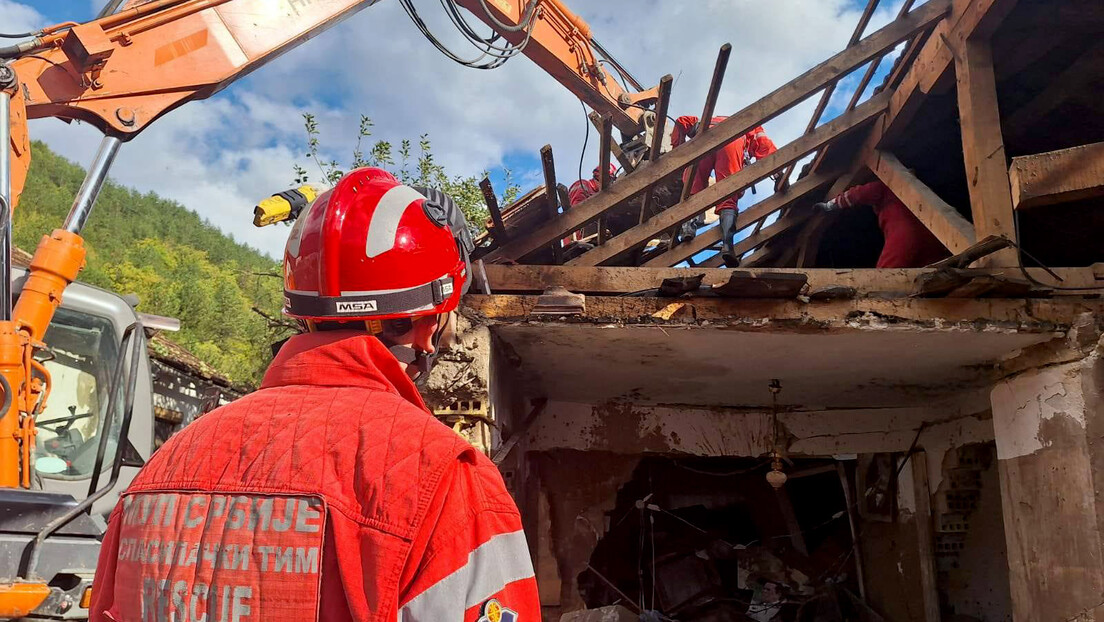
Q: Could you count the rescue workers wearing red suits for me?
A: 4